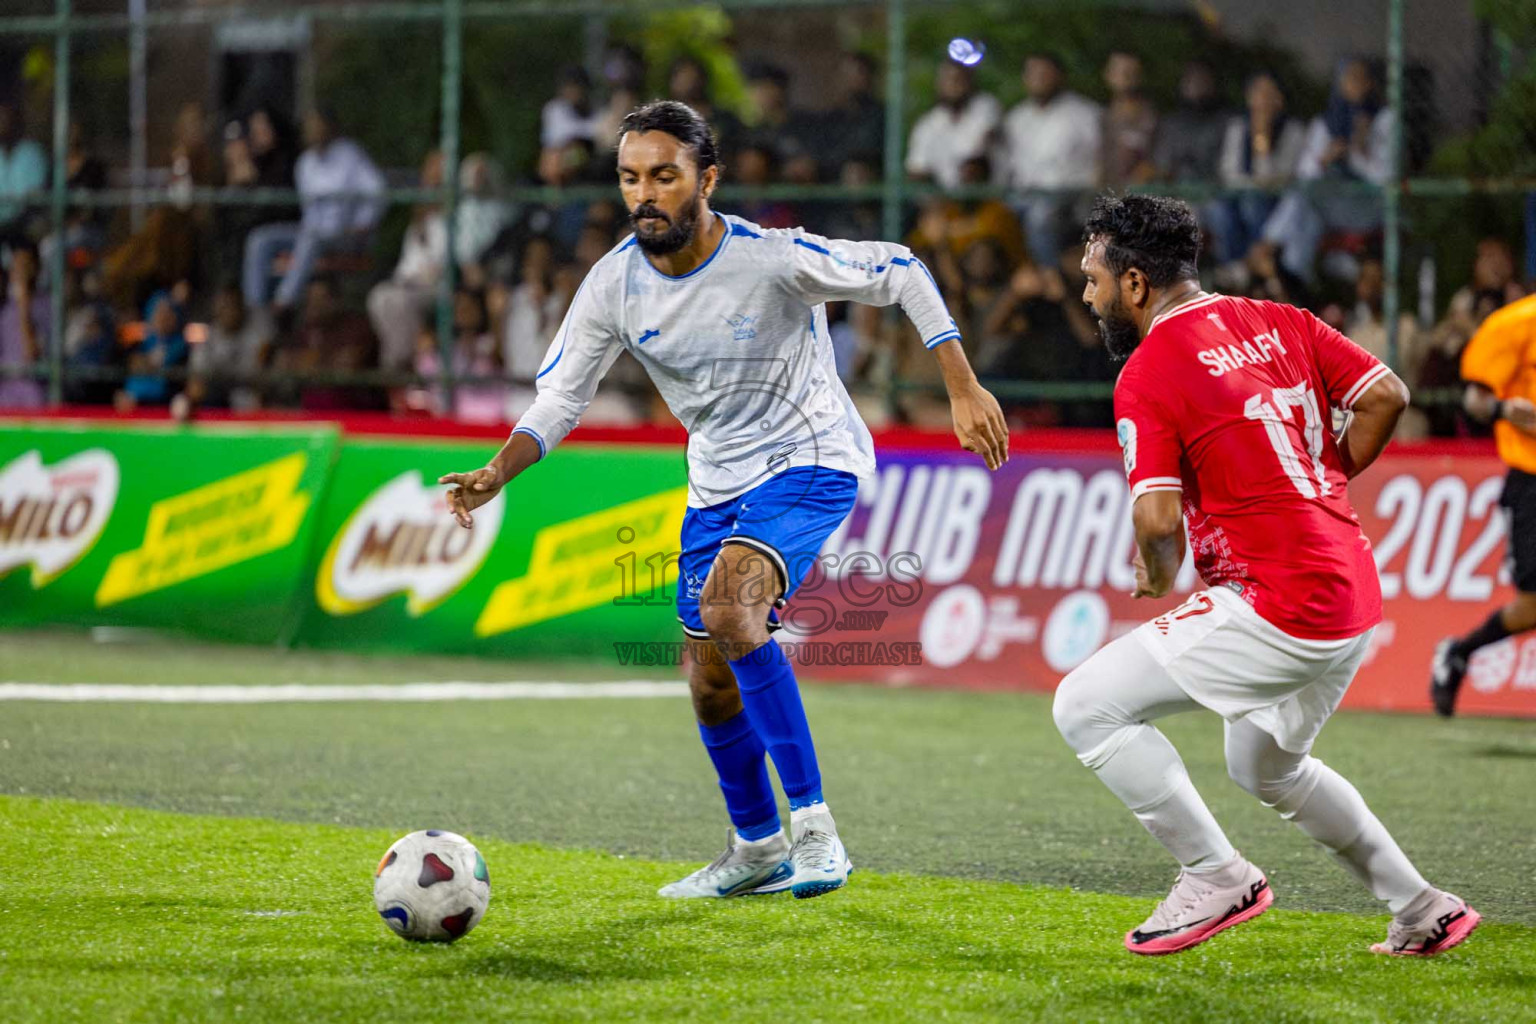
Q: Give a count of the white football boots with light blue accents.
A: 2